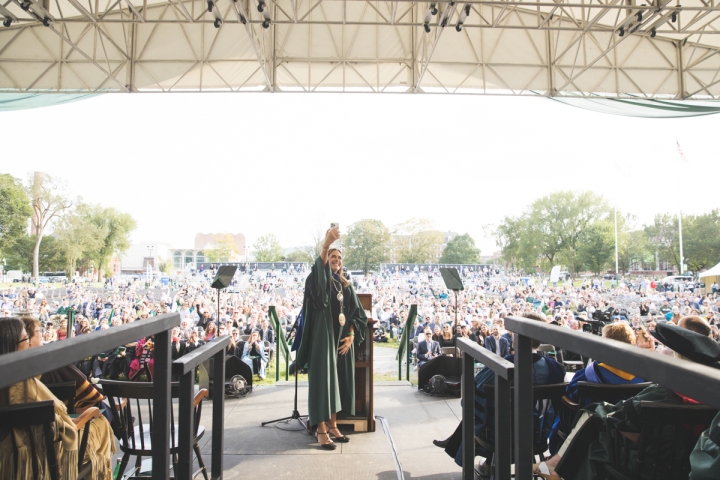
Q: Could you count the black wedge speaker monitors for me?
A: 2